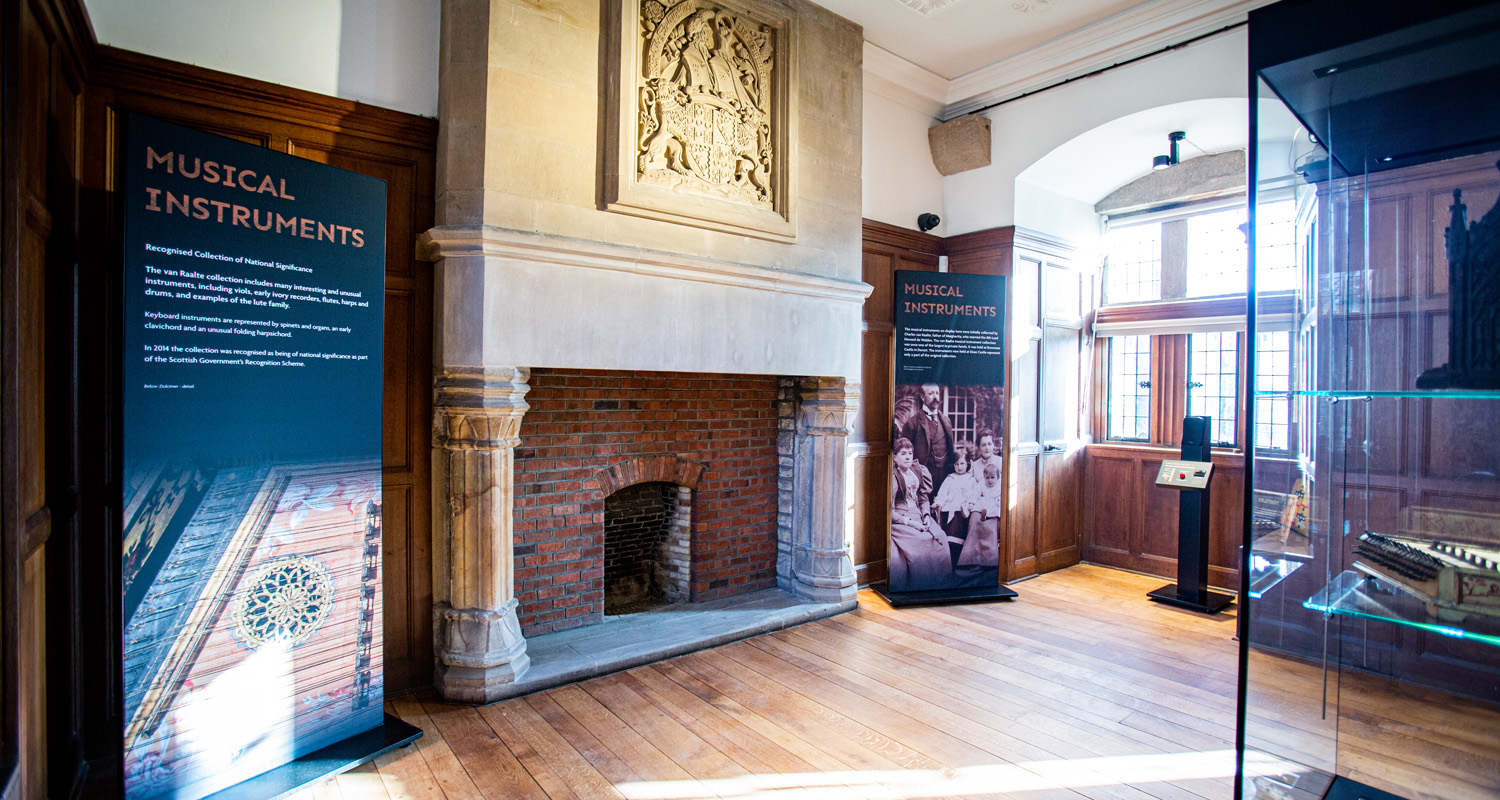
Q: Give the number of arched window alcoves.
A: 1